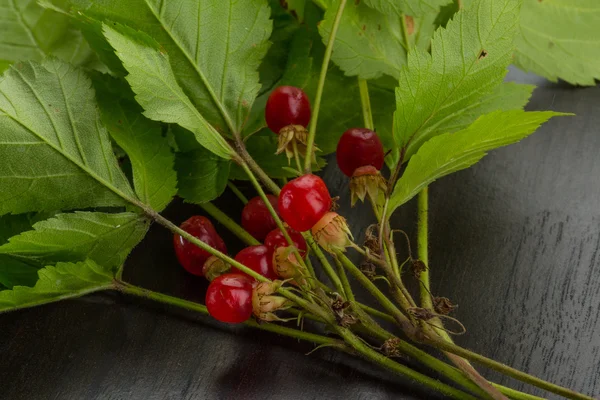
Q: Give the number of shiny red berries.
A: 8